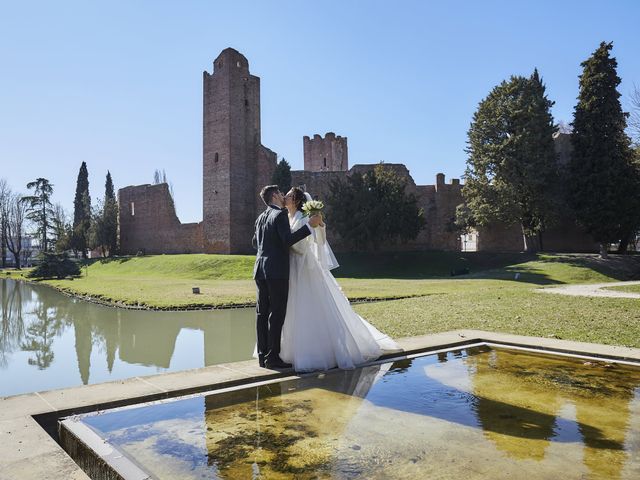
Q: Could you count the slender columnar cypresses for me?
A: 2